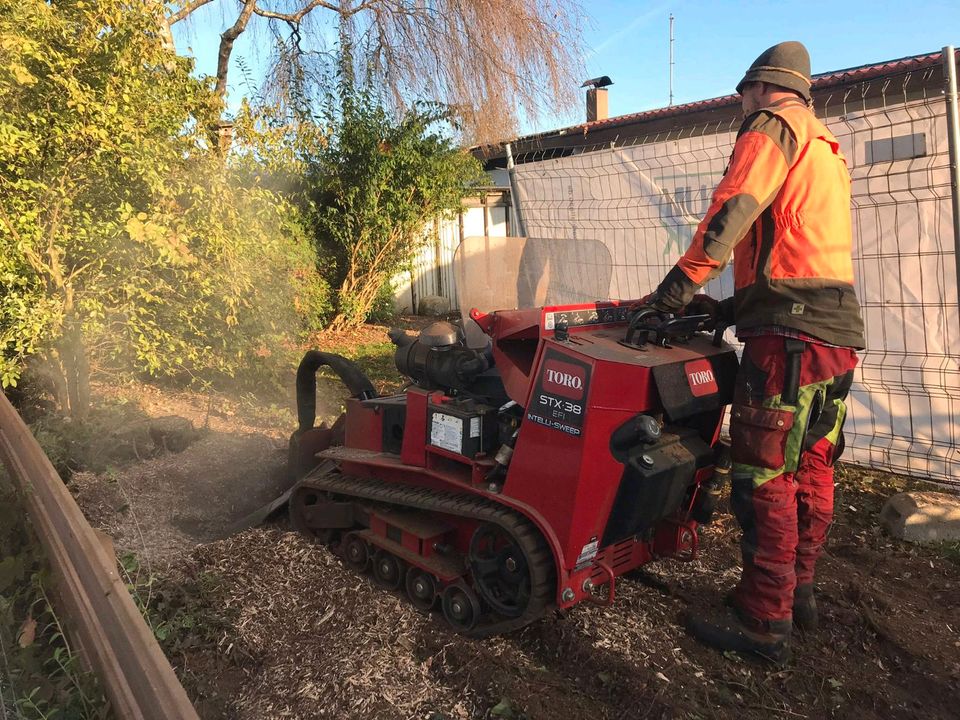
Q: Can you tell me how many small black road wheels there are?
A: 4